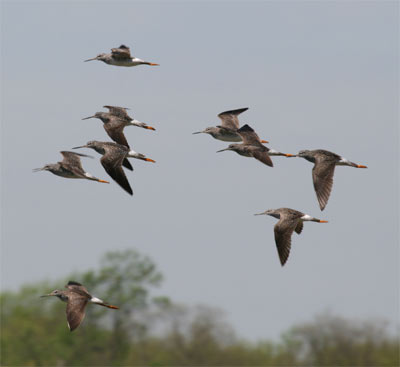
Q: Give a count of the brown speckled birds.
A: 9